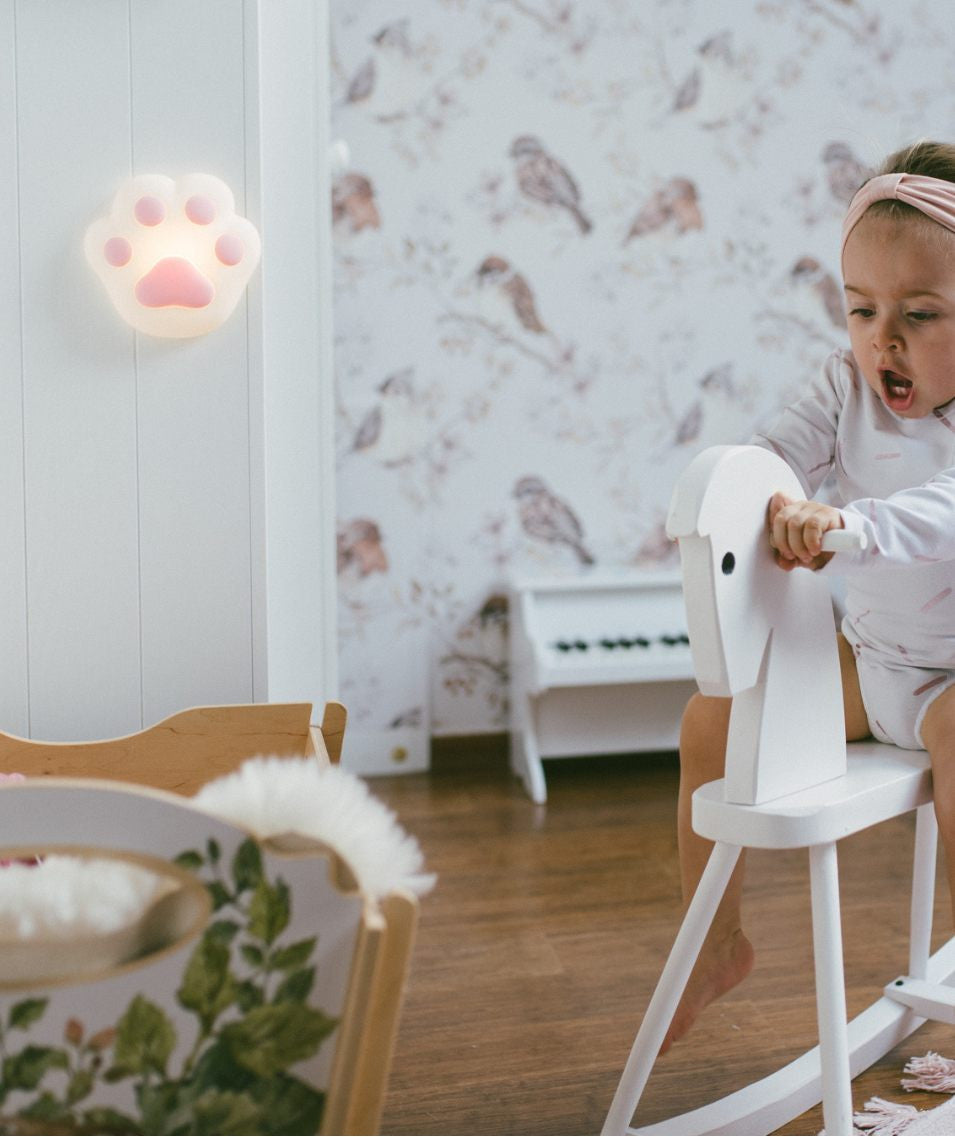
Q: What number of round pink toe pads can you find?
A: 4